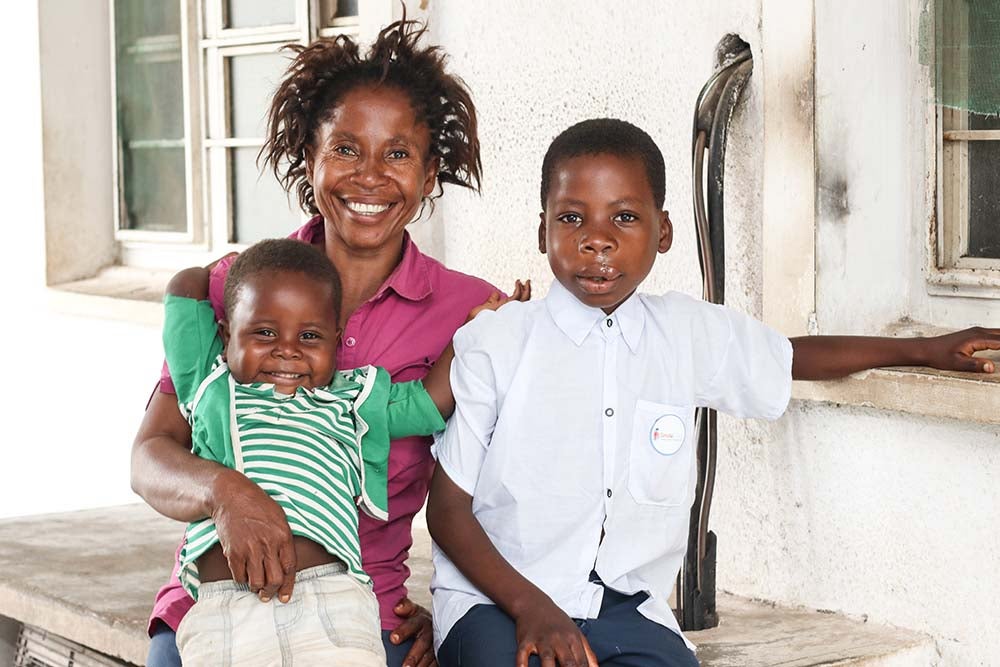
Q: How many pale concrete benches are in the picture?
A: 1